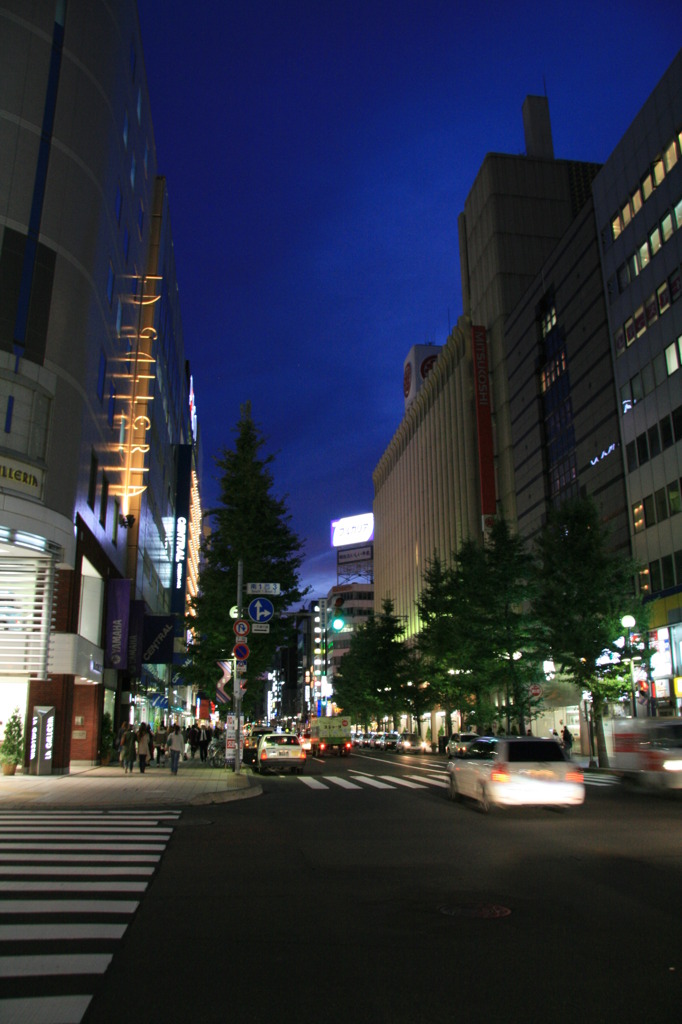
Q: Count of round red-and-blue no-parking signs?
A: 1